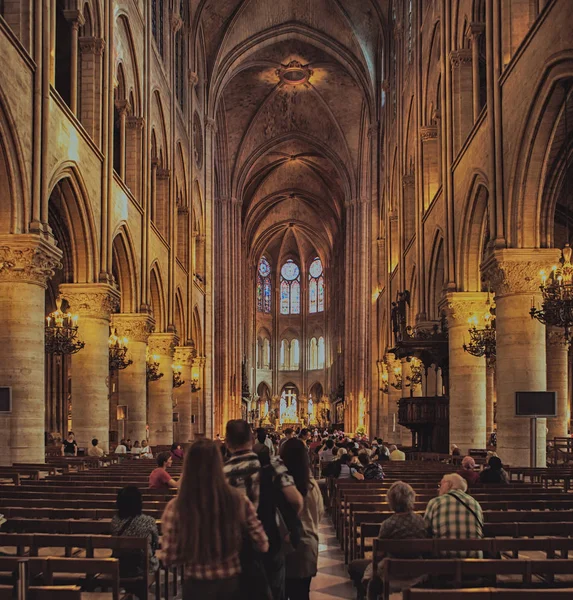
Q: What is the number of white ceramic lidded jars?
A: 0